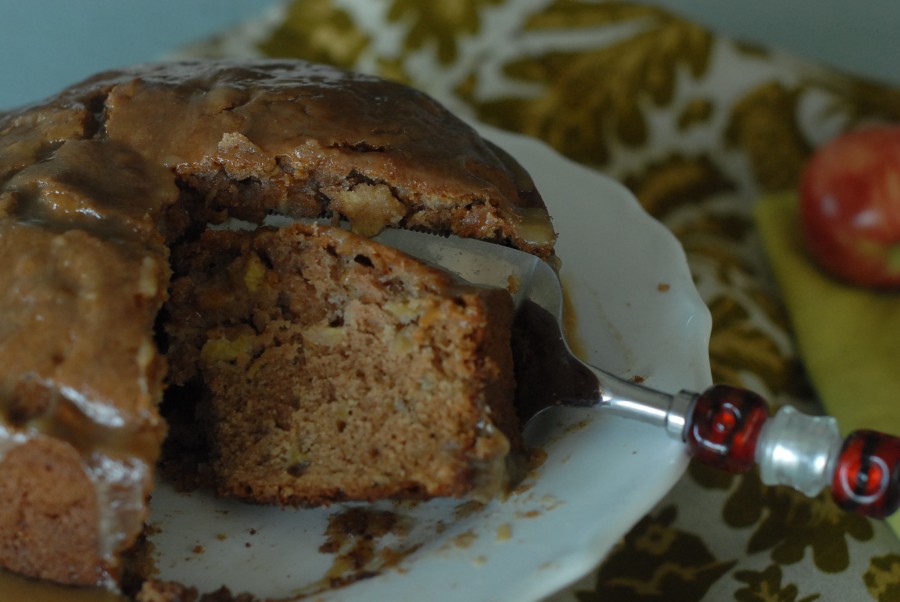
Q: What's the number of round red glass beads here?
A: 2